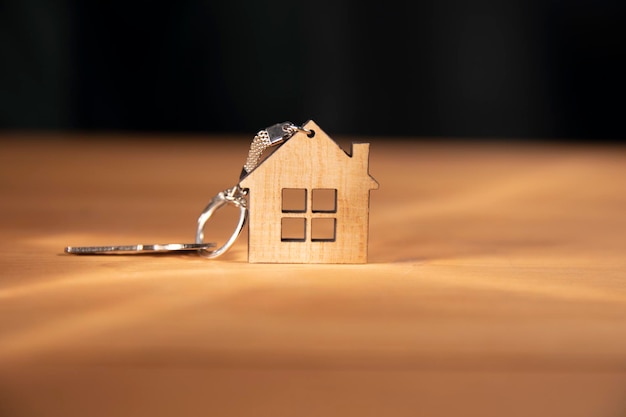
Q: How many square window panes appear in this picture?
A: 4